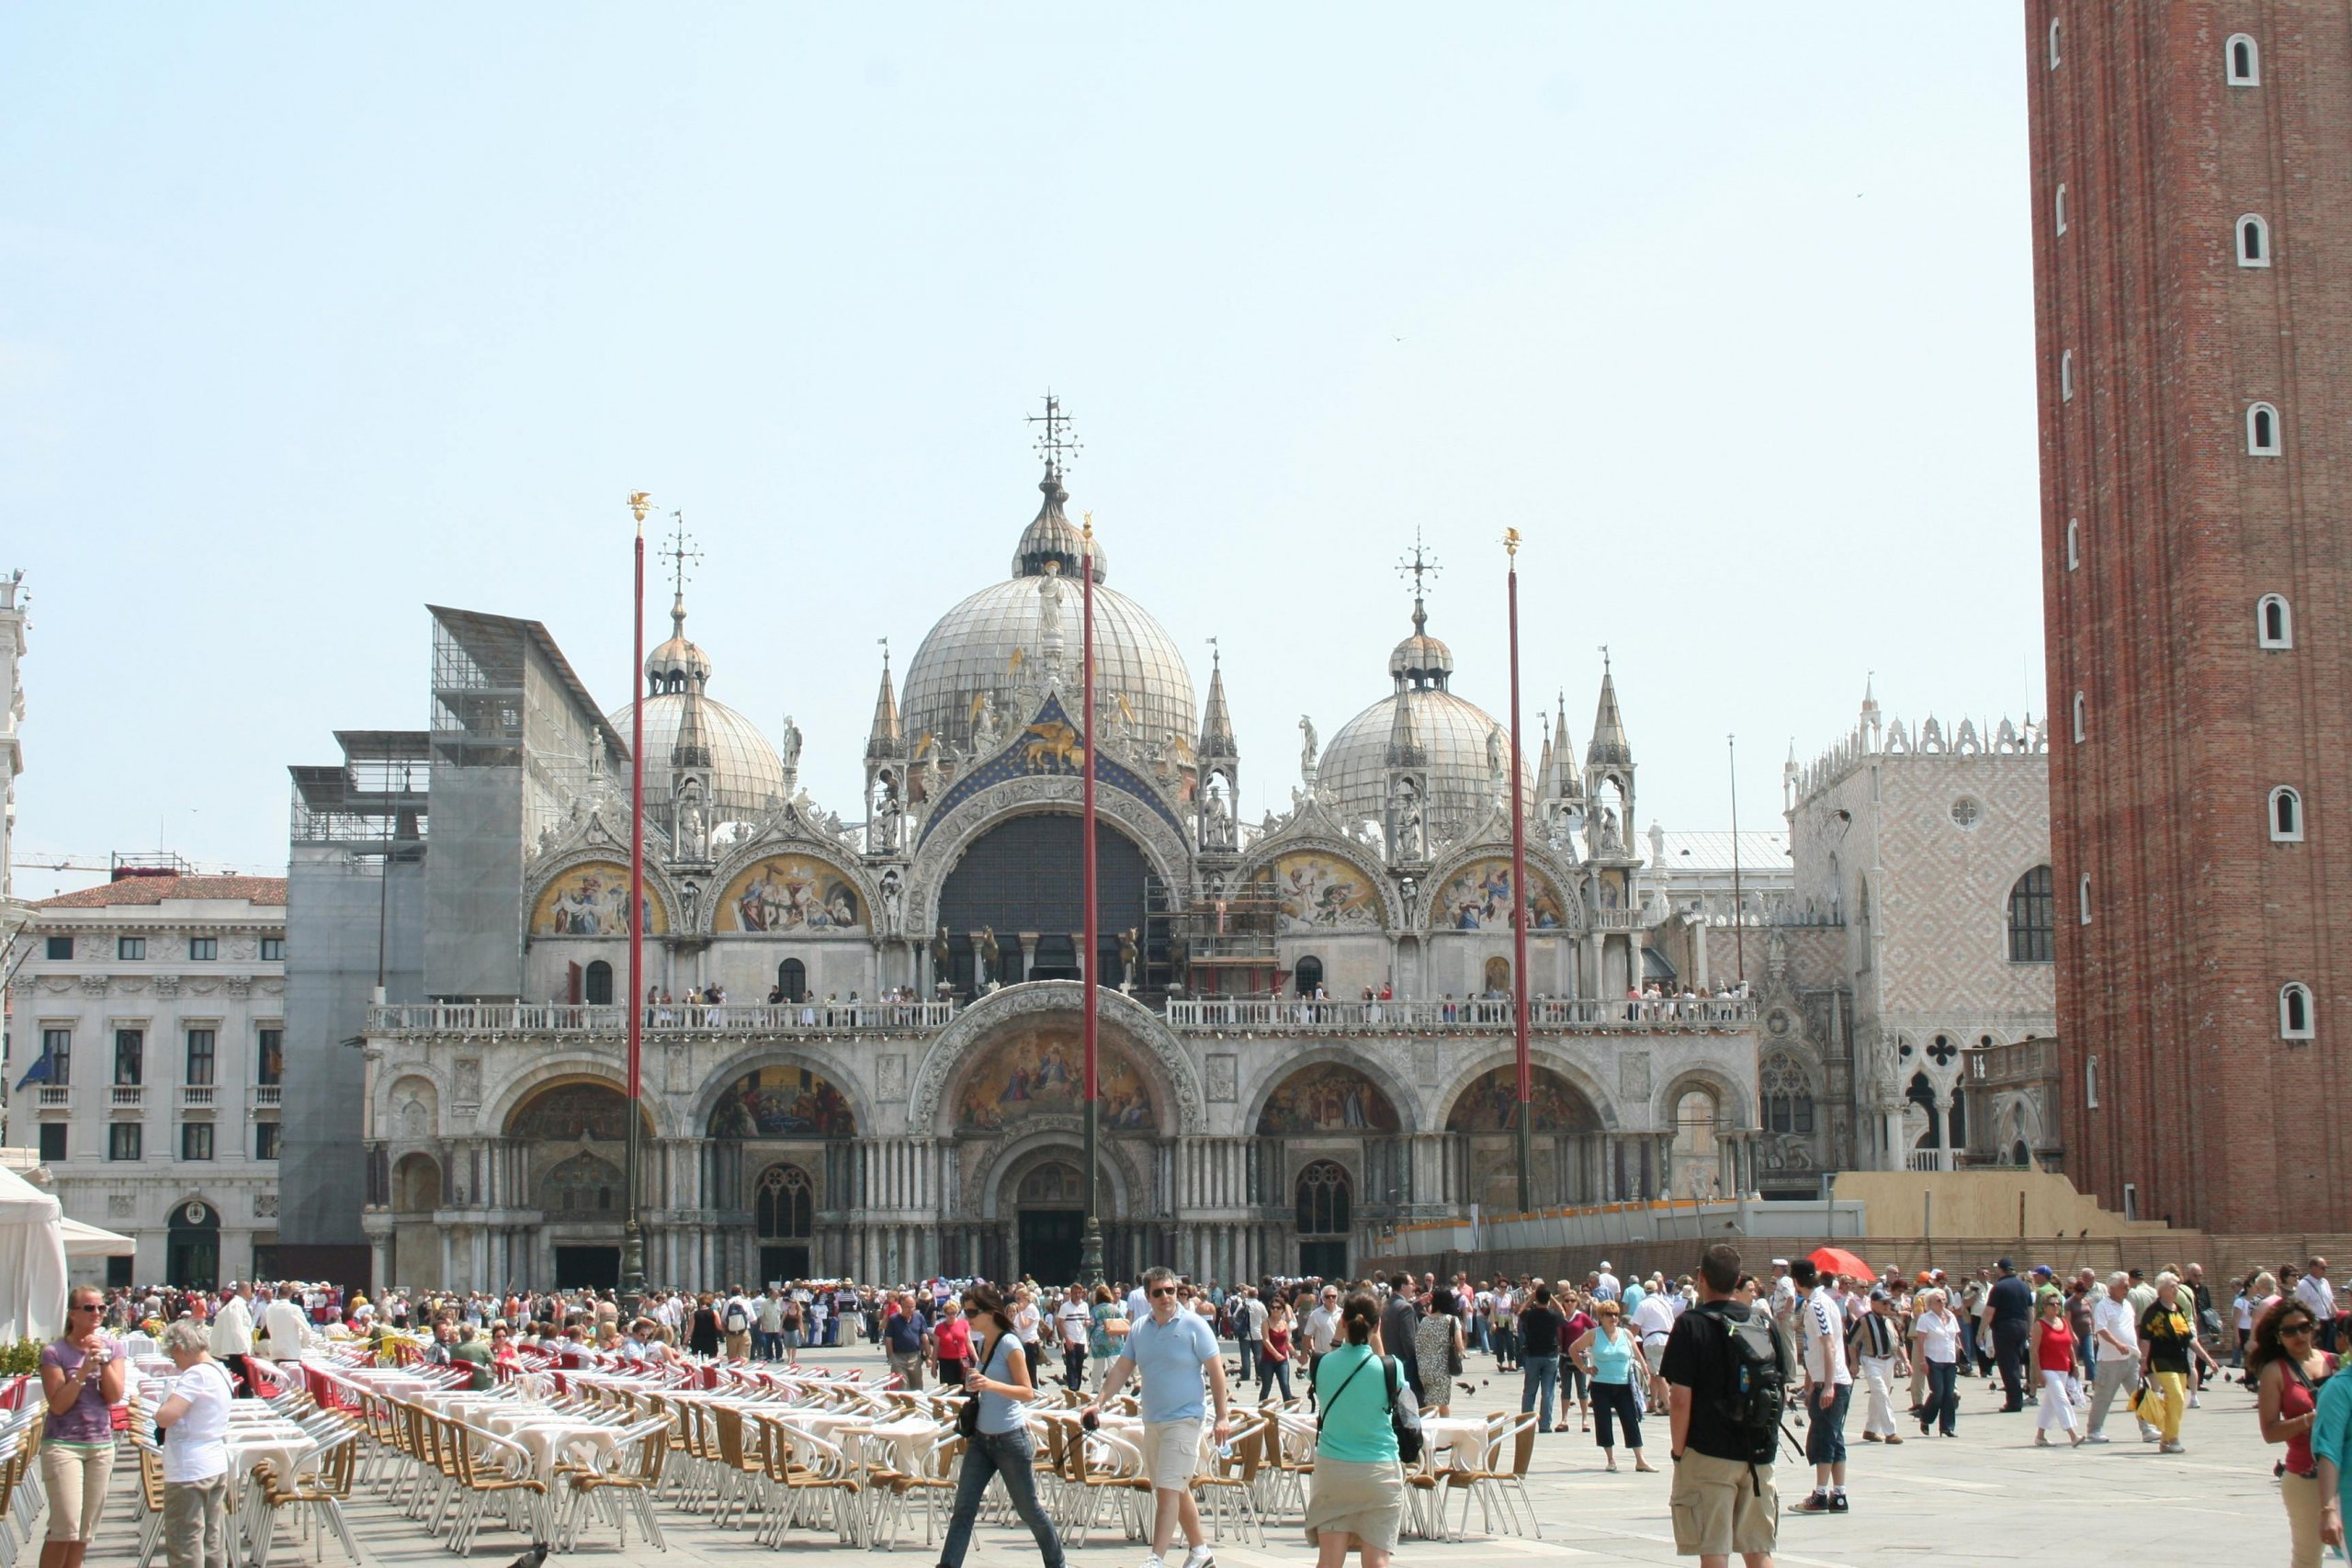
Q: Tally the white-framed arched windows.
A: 13